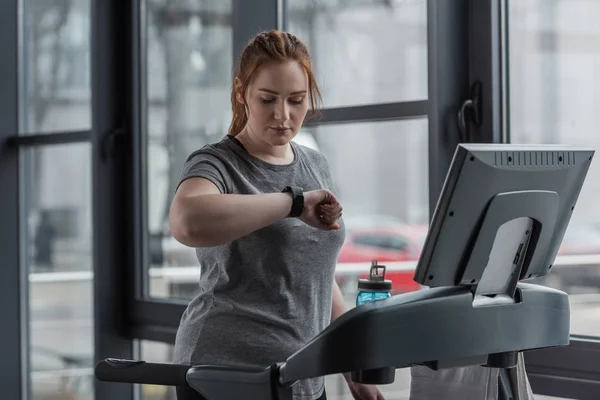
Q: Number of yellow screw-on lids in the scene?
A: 0